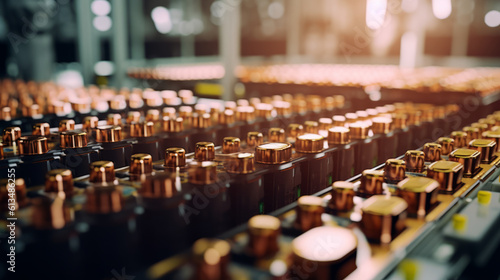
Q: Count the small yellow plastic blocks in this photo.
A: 3